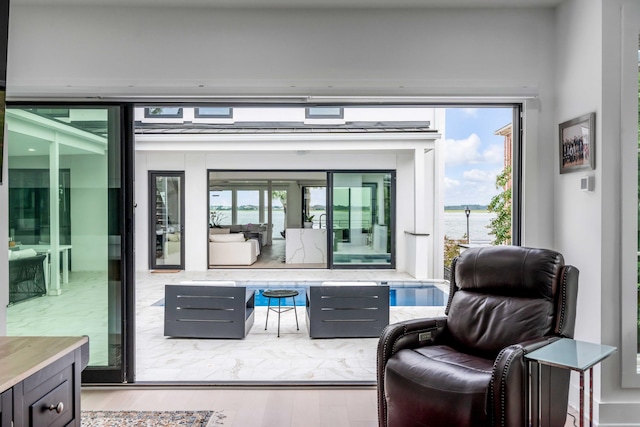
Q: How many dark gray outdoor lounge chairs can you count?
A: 2